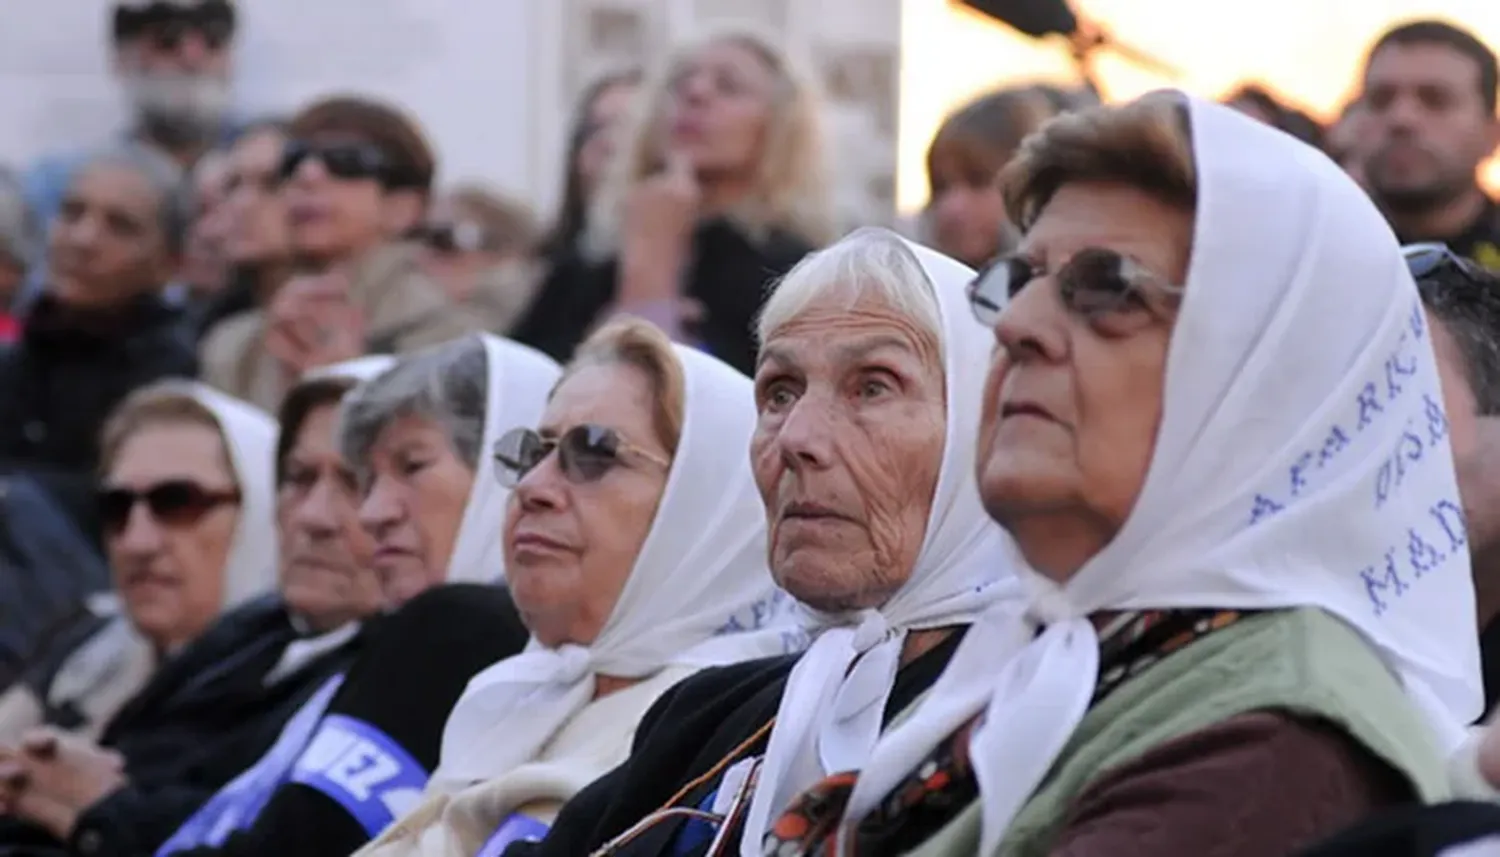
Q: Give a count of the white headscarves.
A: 6